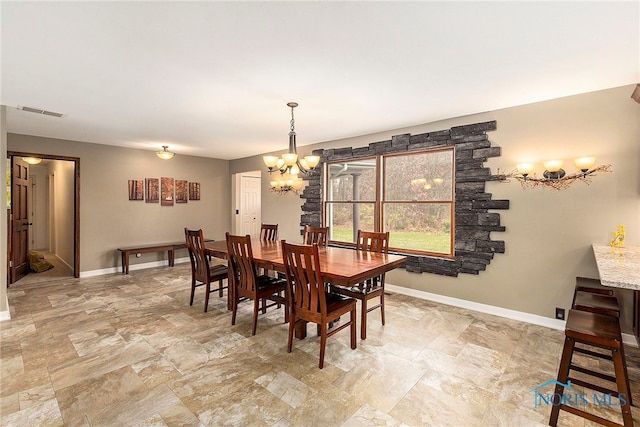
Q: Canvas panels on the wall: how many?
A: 5